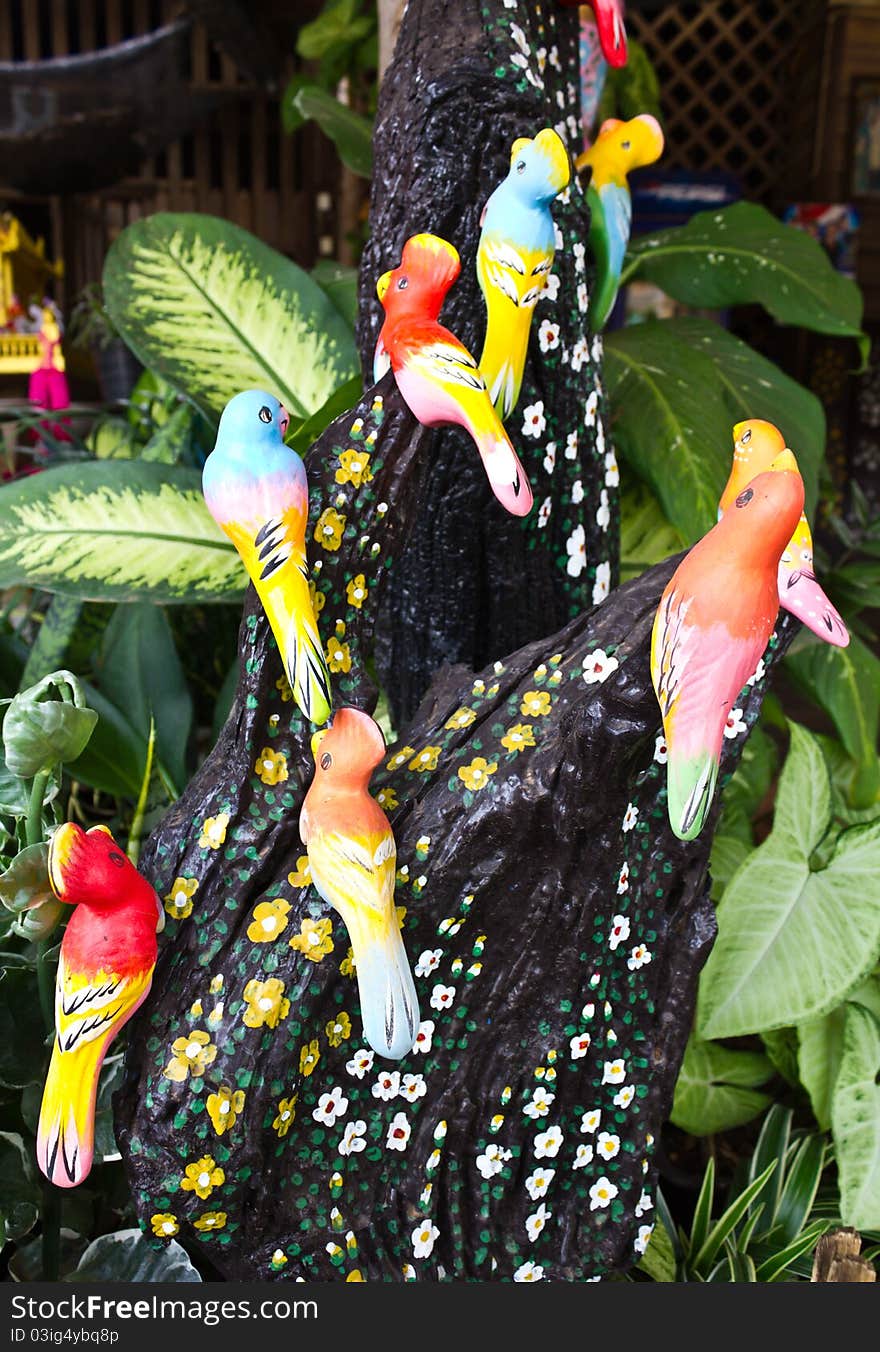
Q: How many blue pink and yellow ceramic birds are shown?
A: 1